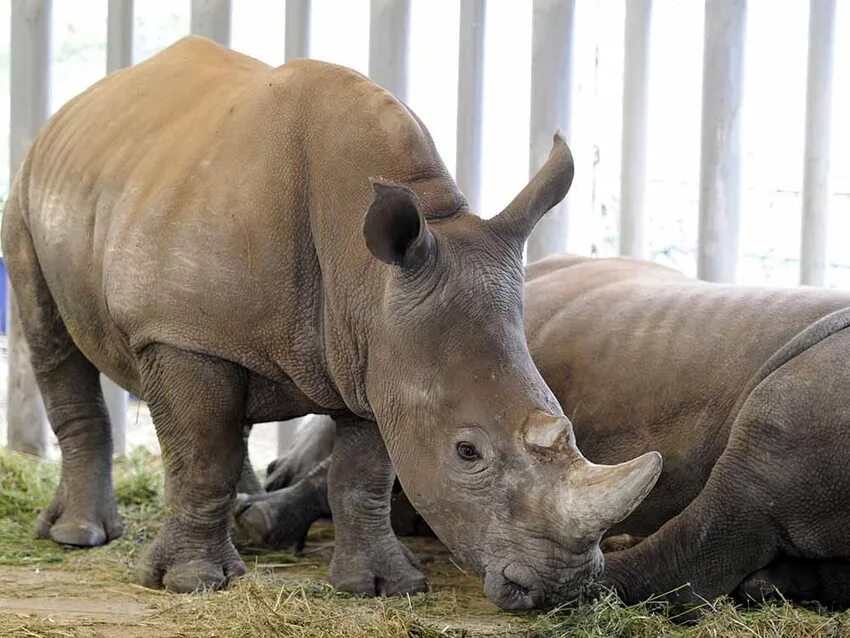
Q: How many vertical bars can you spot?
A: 10